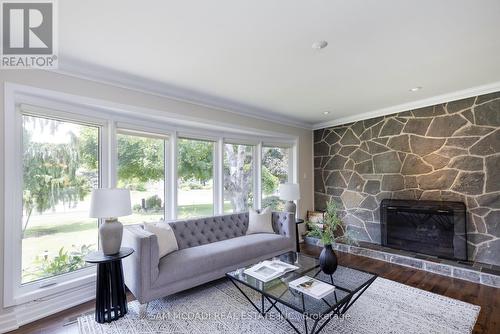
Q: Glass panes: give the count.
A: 5